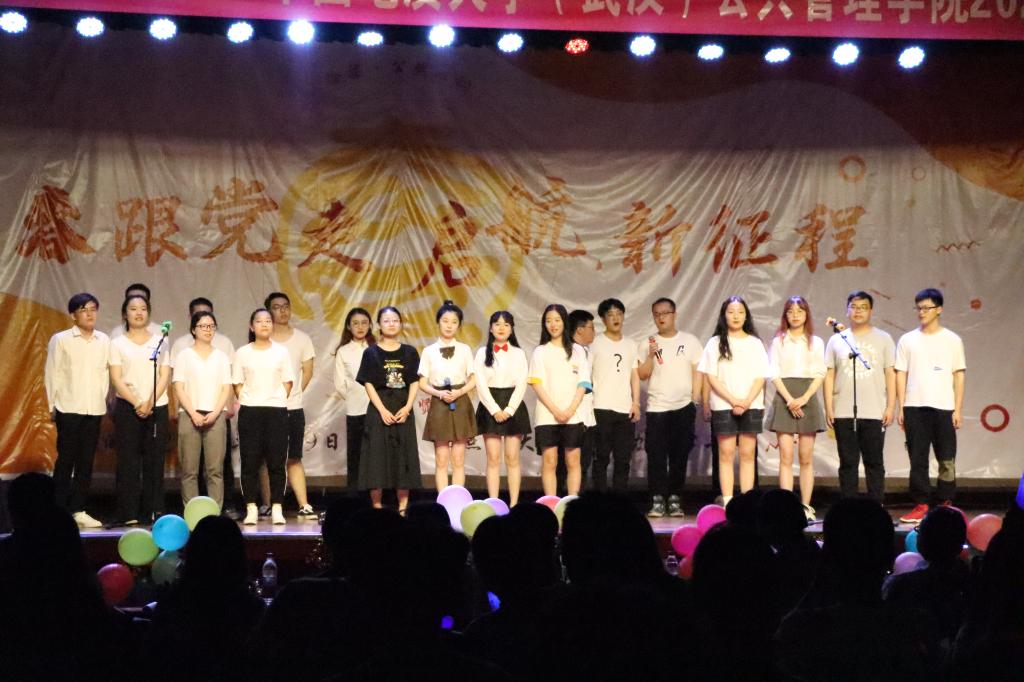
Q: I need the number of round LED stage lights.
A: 14